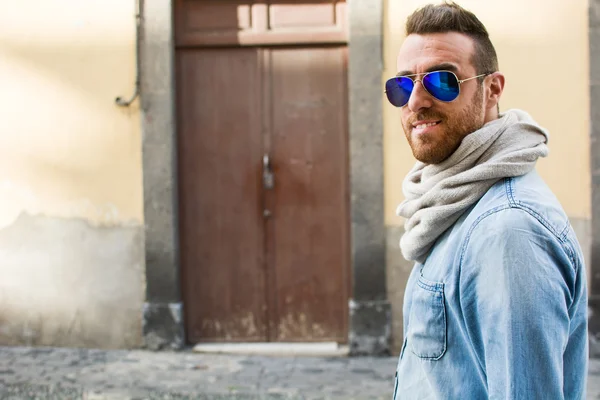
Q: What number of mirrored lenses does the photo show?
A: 2